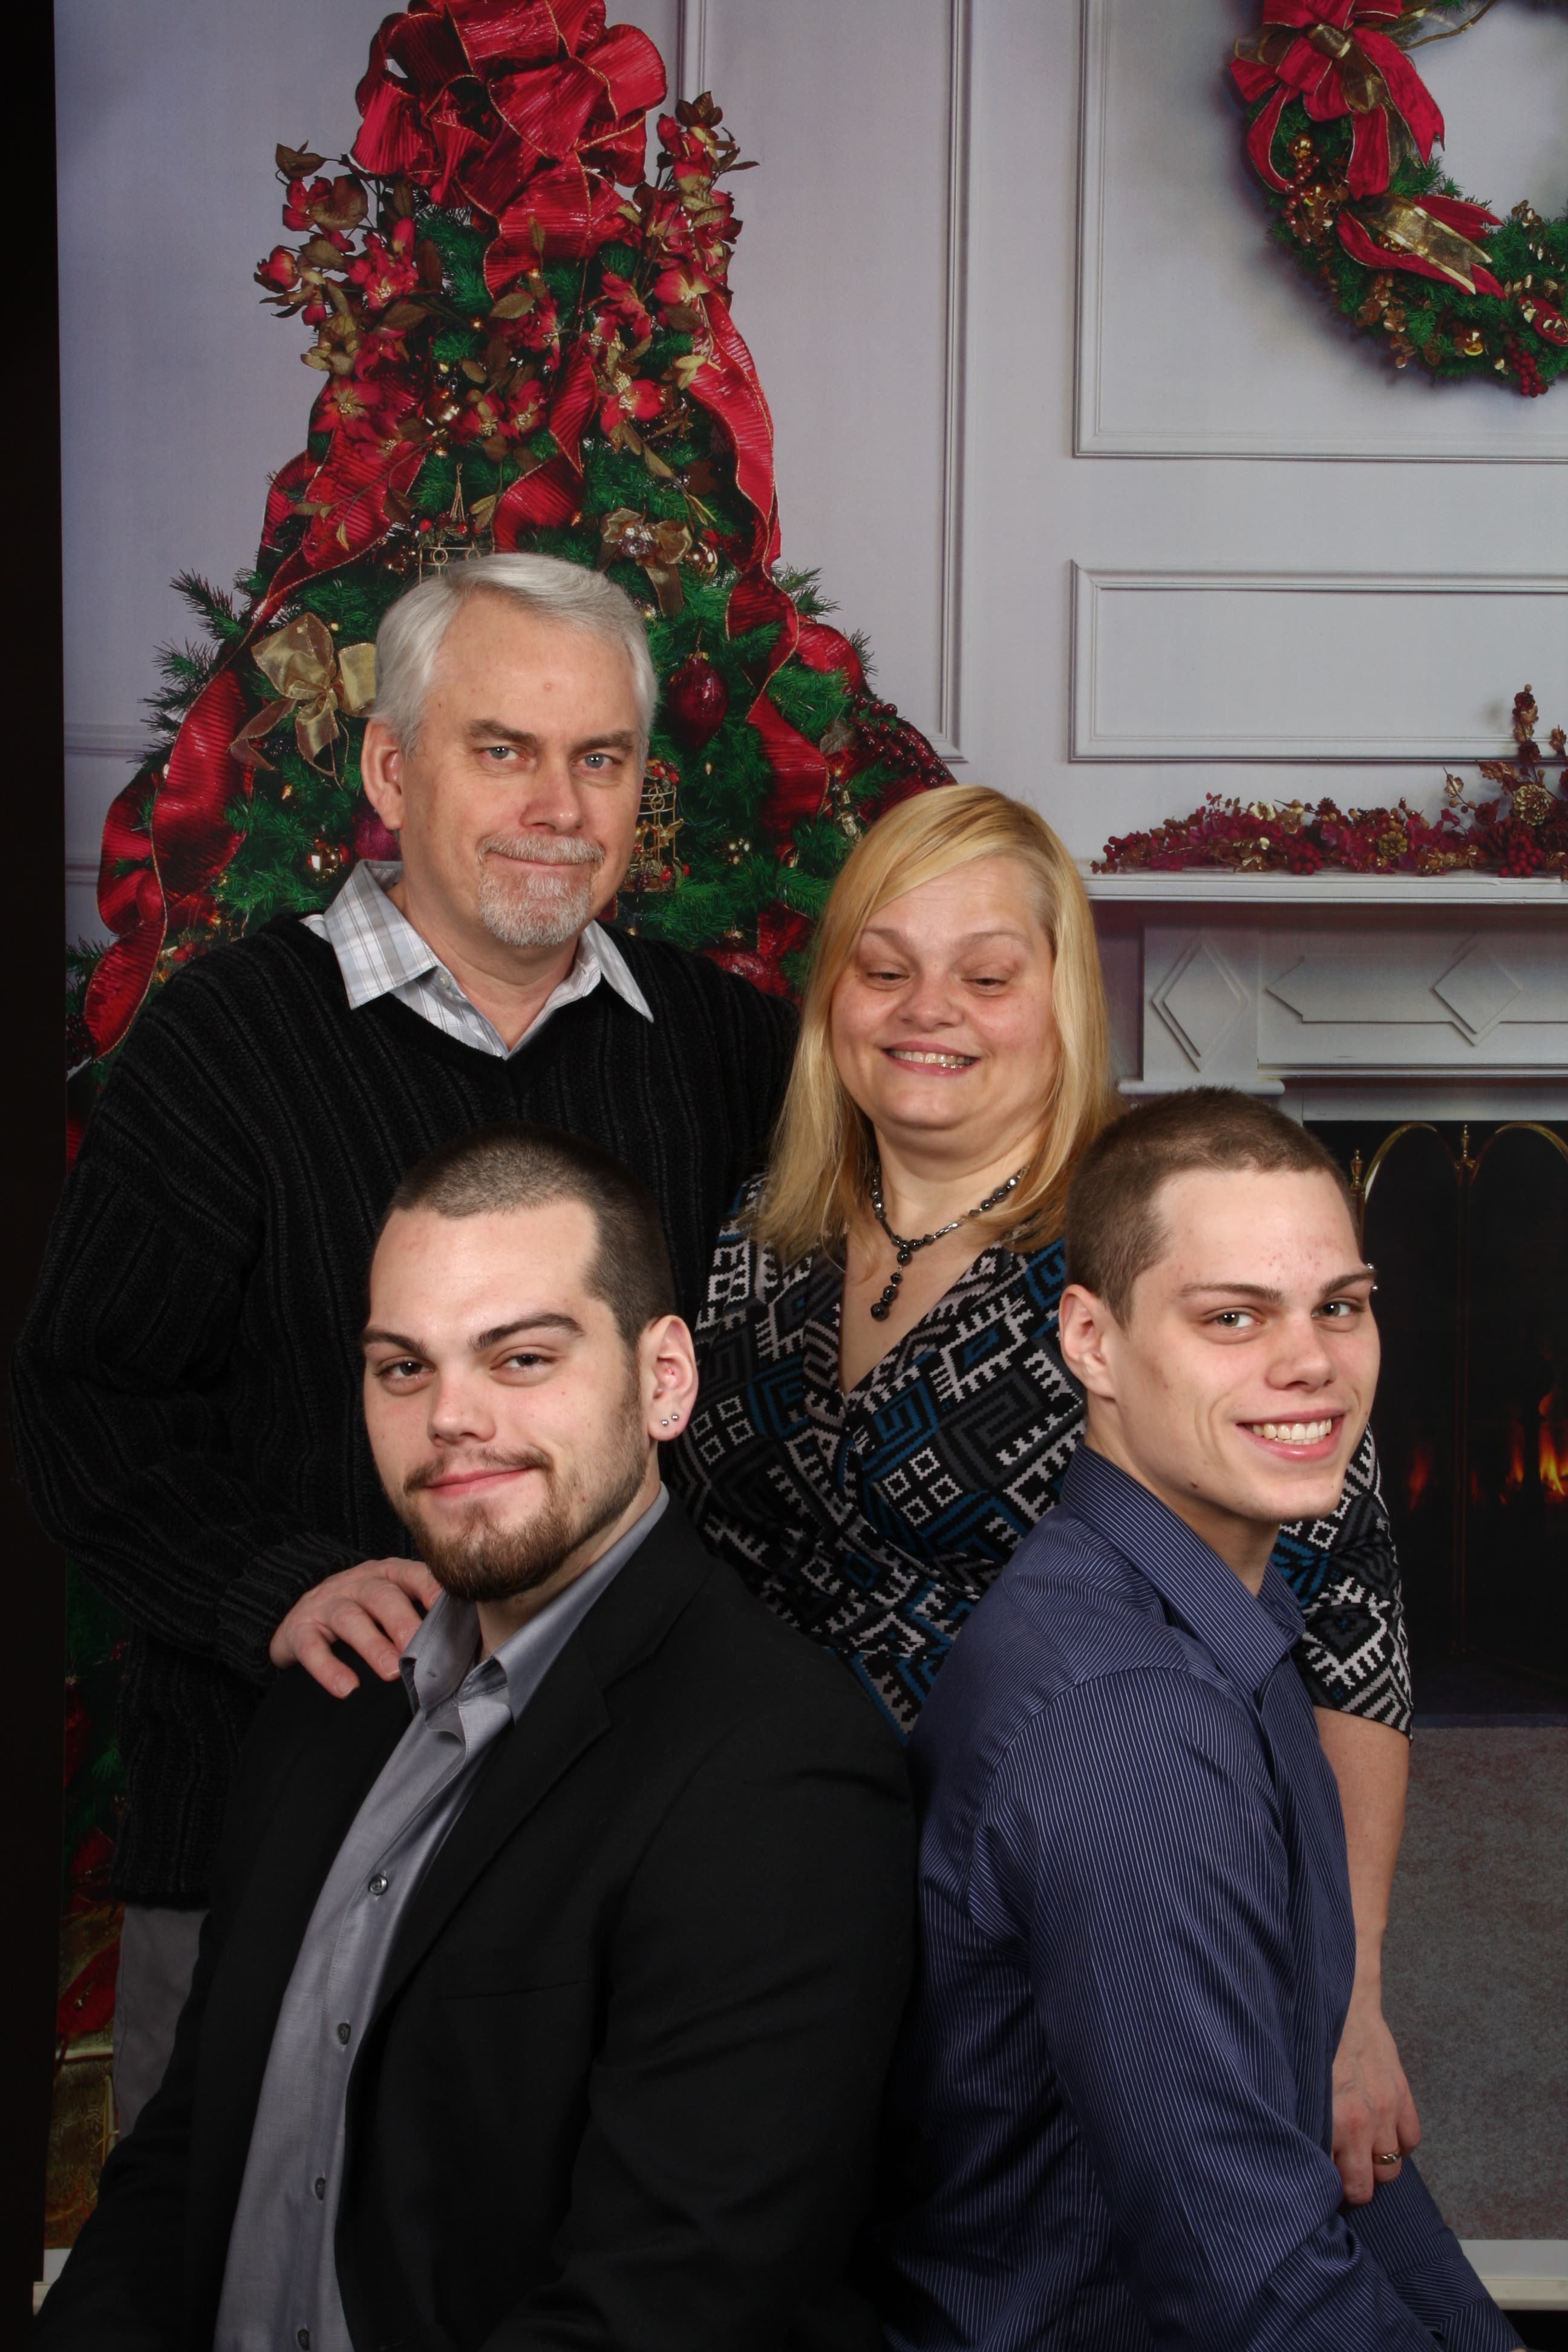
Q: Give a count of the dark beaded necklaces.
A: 1